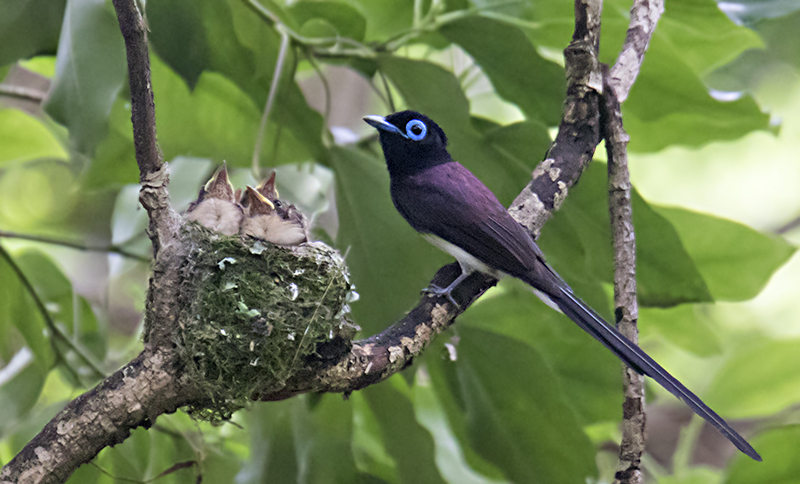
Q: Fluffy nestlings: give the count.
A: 3